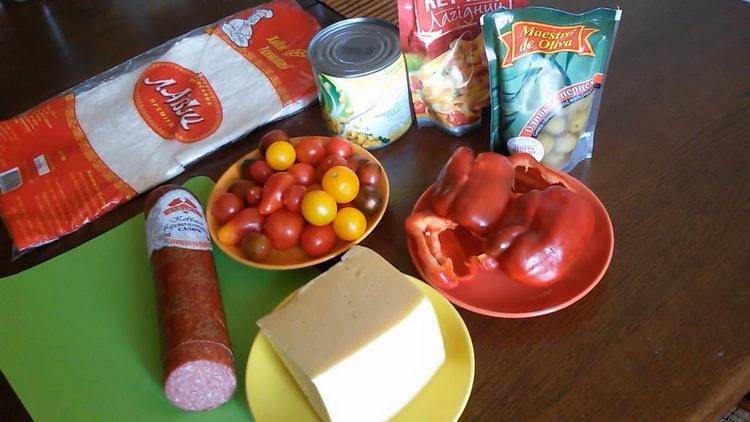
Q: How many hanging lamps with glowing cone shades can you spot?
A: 0